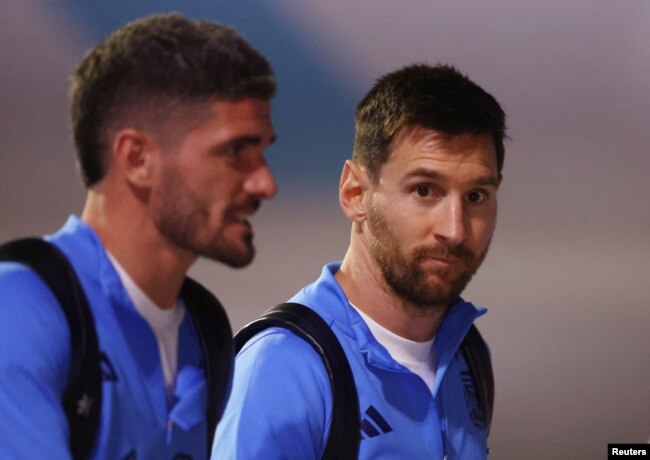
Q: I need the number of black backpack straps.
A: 4